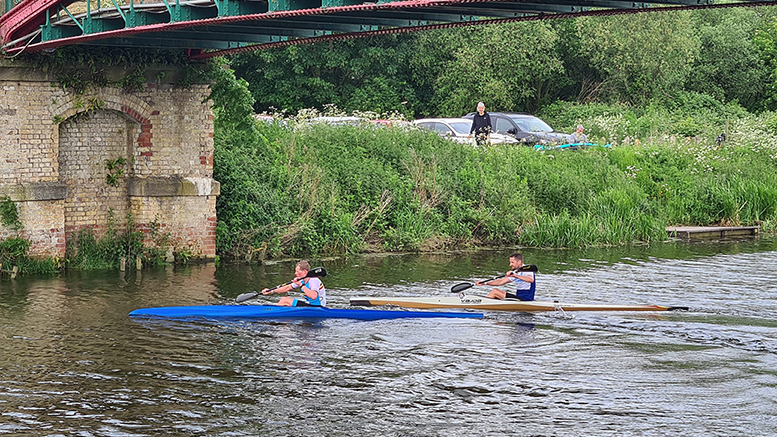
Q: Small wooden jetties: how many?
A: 1